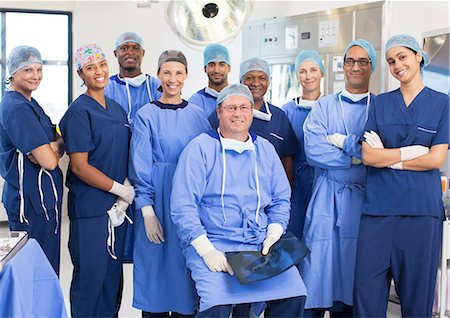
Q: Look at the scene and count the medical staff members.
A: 10